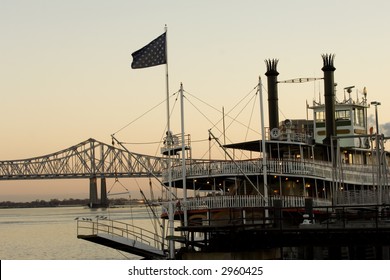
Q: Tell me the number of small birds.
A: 7